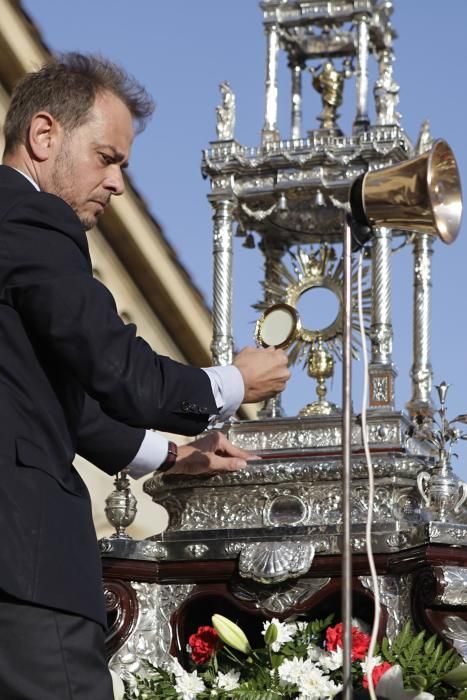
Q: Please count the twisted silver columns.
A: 3